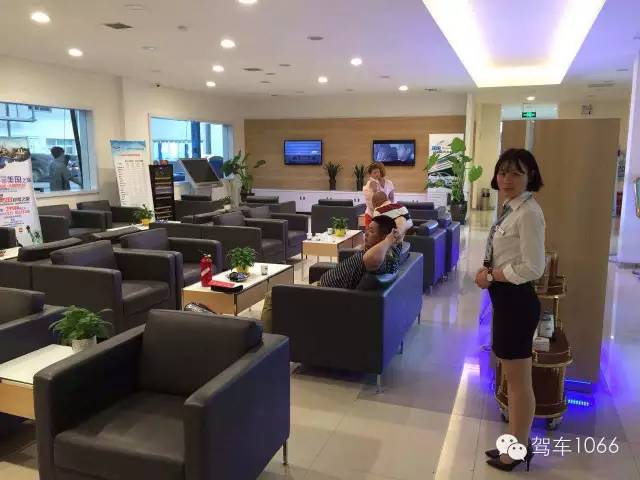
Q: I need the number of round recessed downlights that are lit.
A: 10